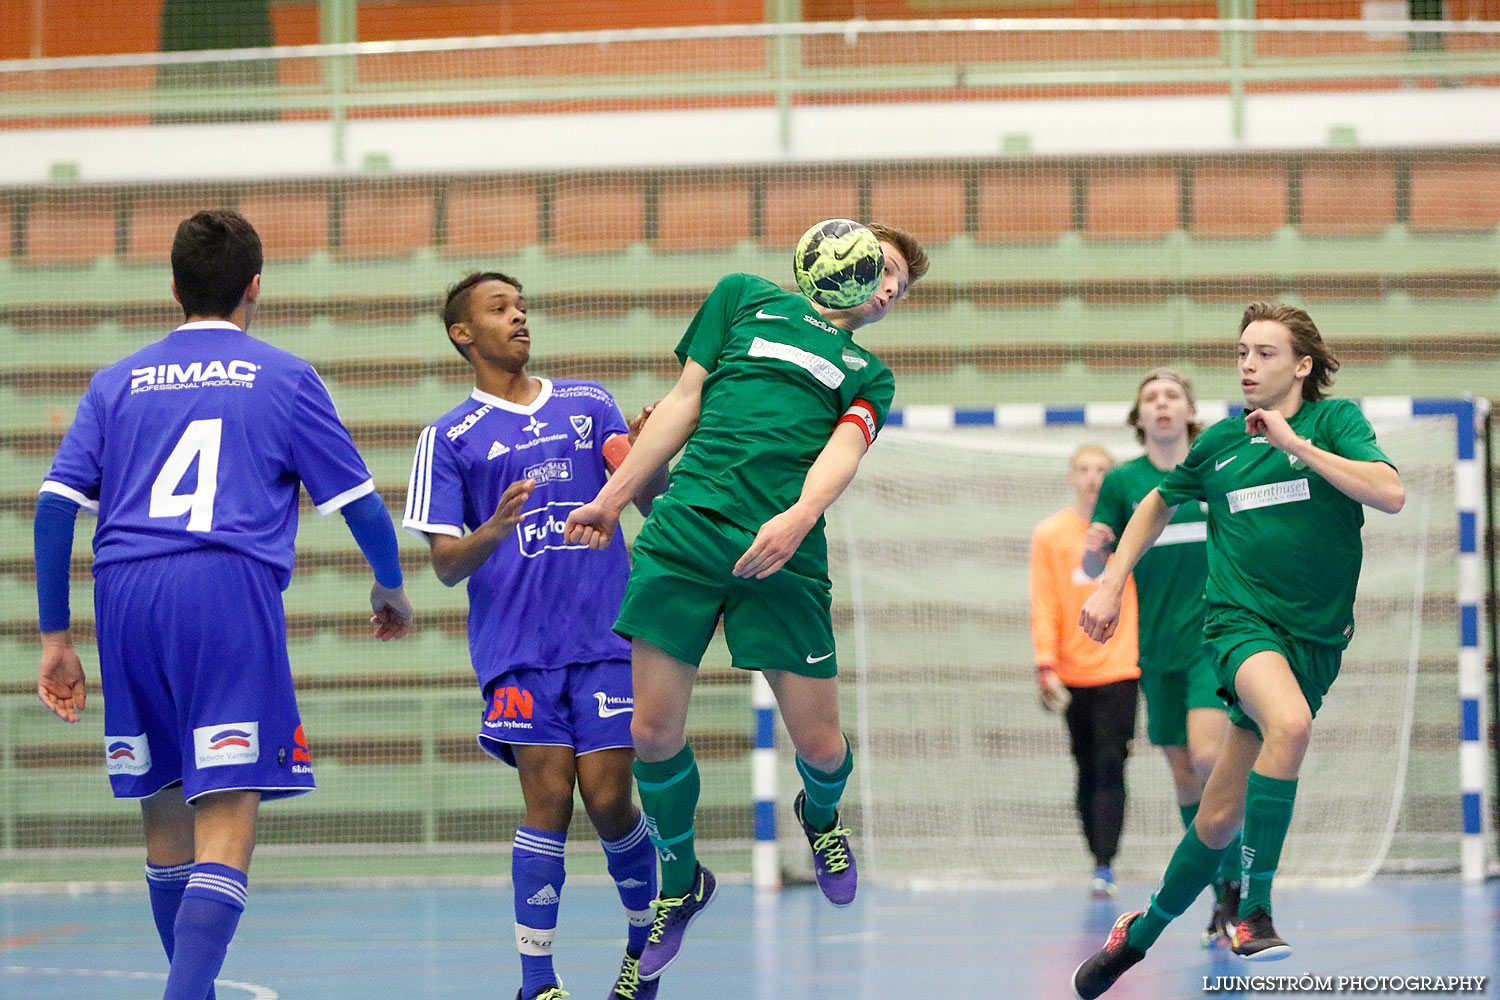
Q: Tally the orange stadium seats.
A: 15